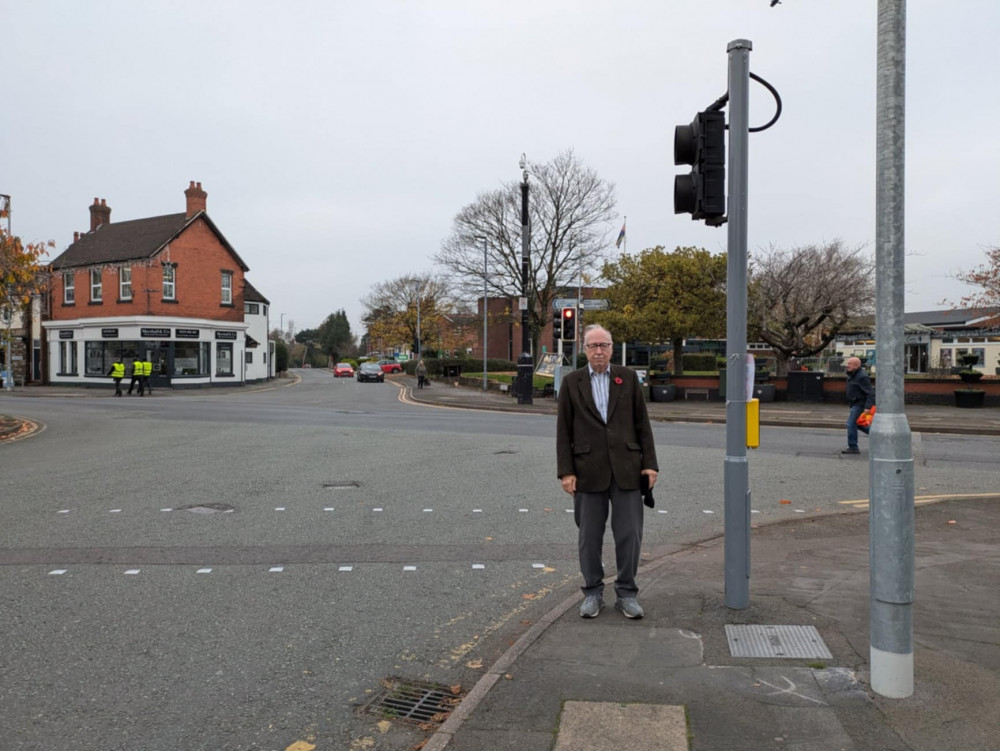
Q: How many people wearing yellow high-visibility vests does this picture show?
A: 3